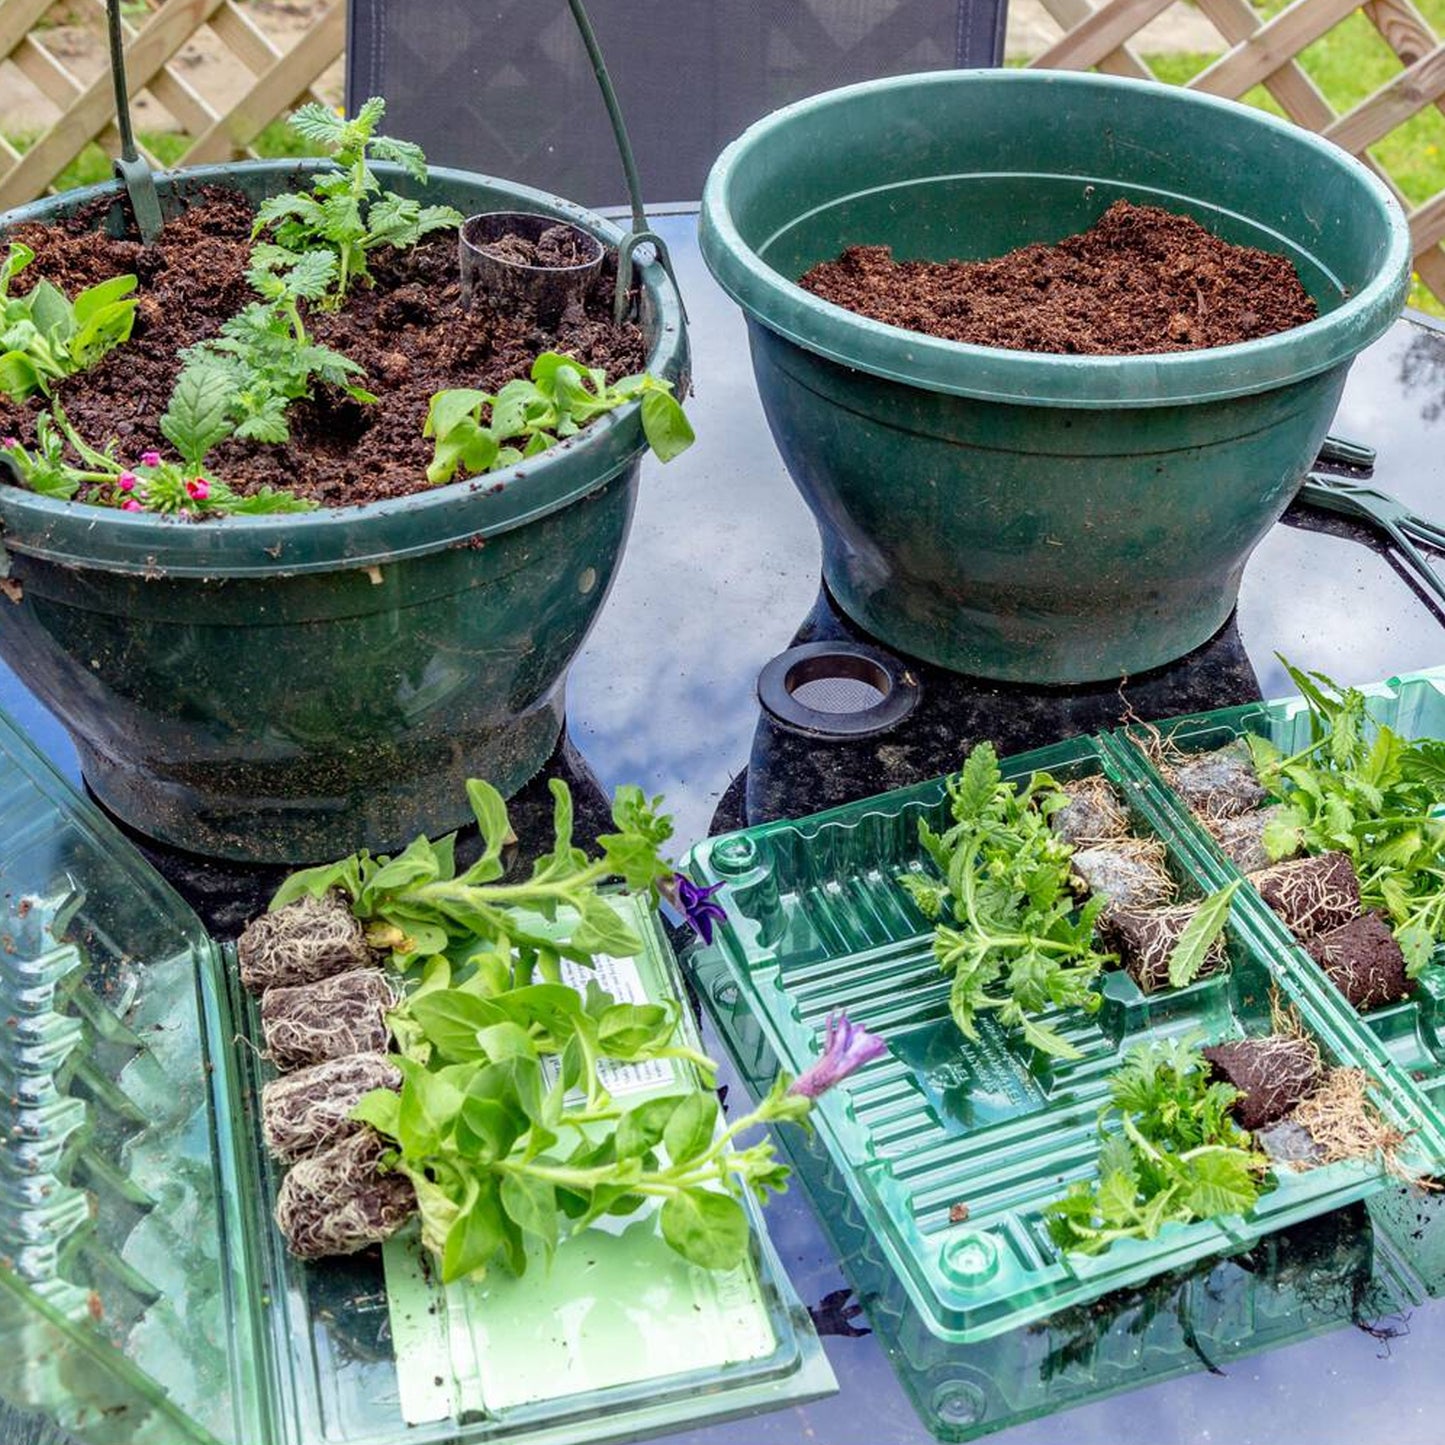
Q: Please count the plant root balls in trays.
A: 13